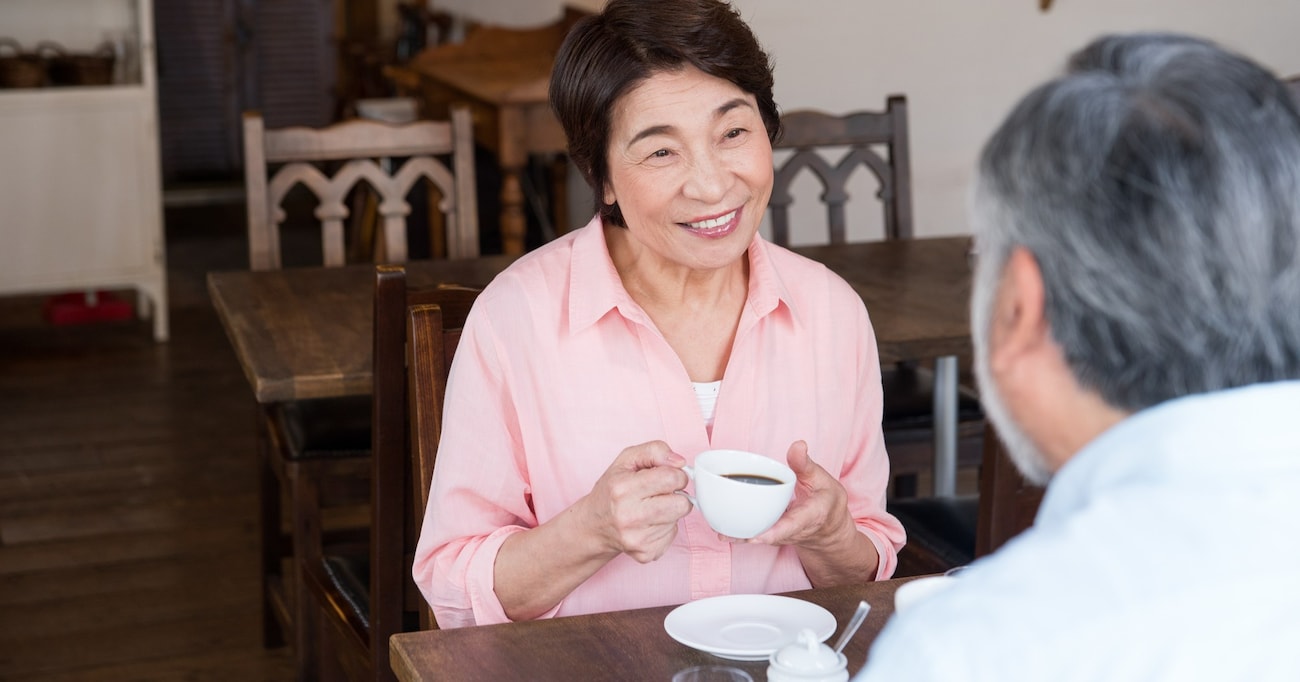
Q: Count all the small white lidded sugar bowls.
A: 1